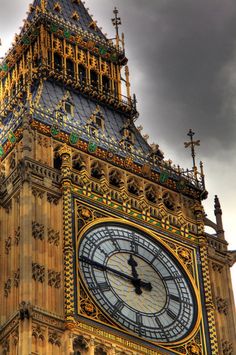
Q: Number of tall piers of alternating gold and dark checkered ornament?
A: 2